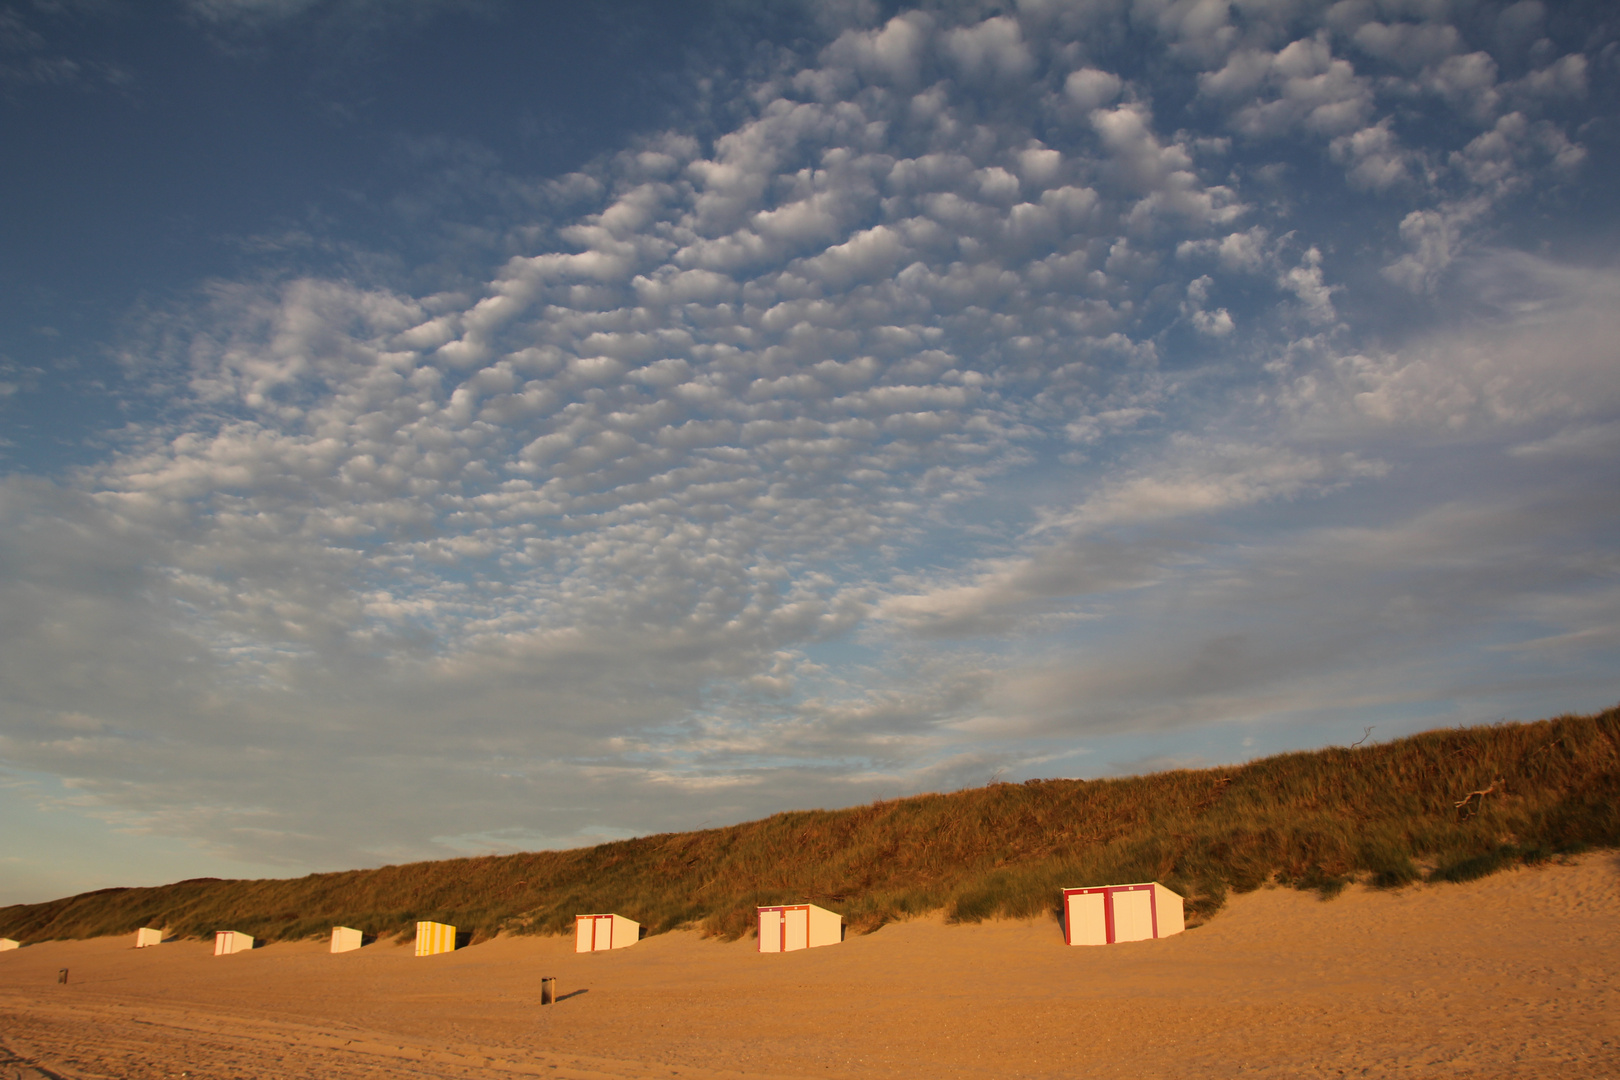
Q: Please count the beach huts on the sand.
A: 8